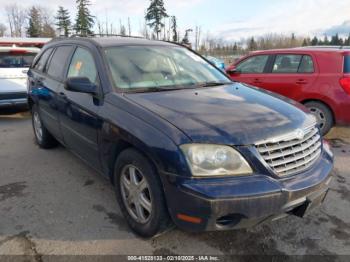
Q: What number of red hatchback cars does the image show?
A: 1